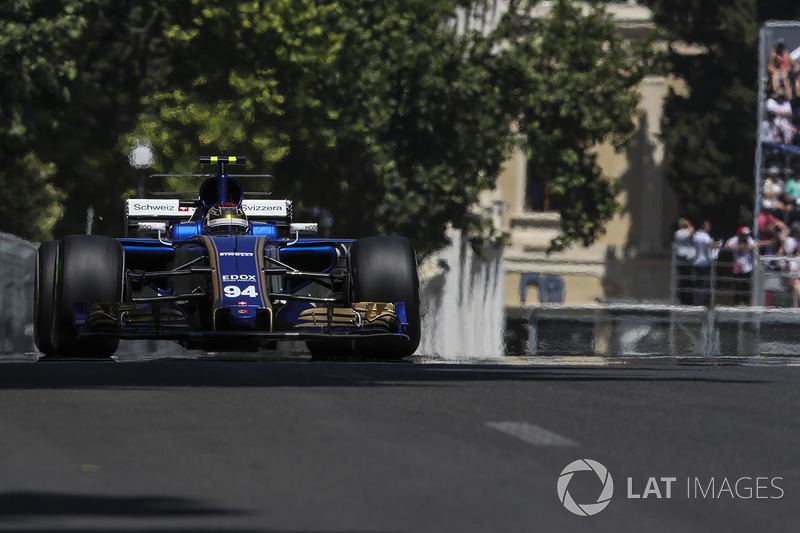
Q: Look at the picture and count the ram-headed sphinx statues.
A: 0